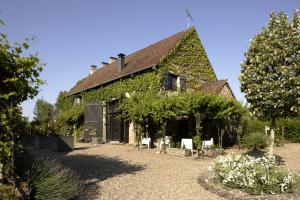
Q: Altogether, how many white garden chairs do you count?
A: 4